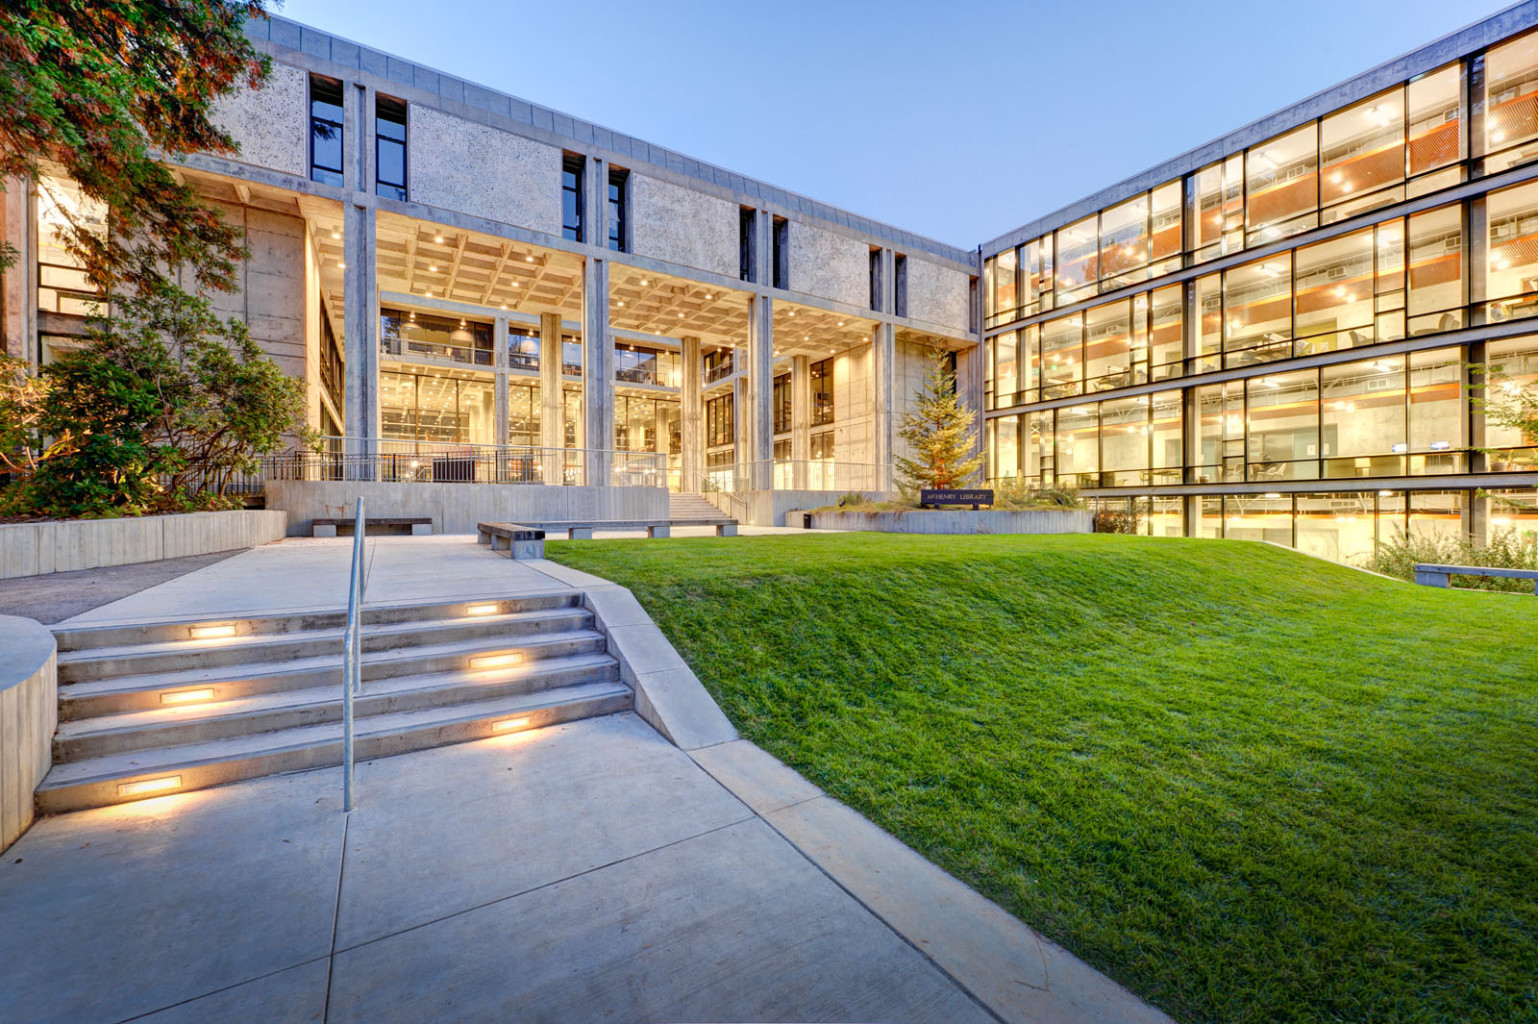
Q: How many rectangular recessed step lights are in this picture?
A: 6